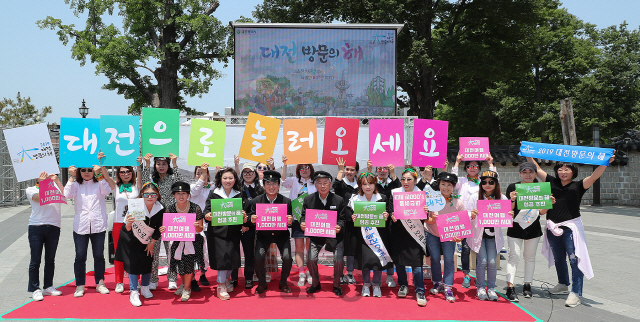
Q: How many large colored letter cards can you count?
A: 9